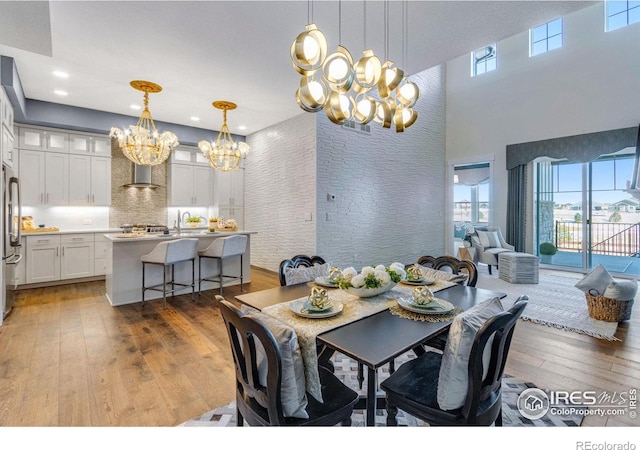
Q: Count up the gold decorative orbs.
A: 4